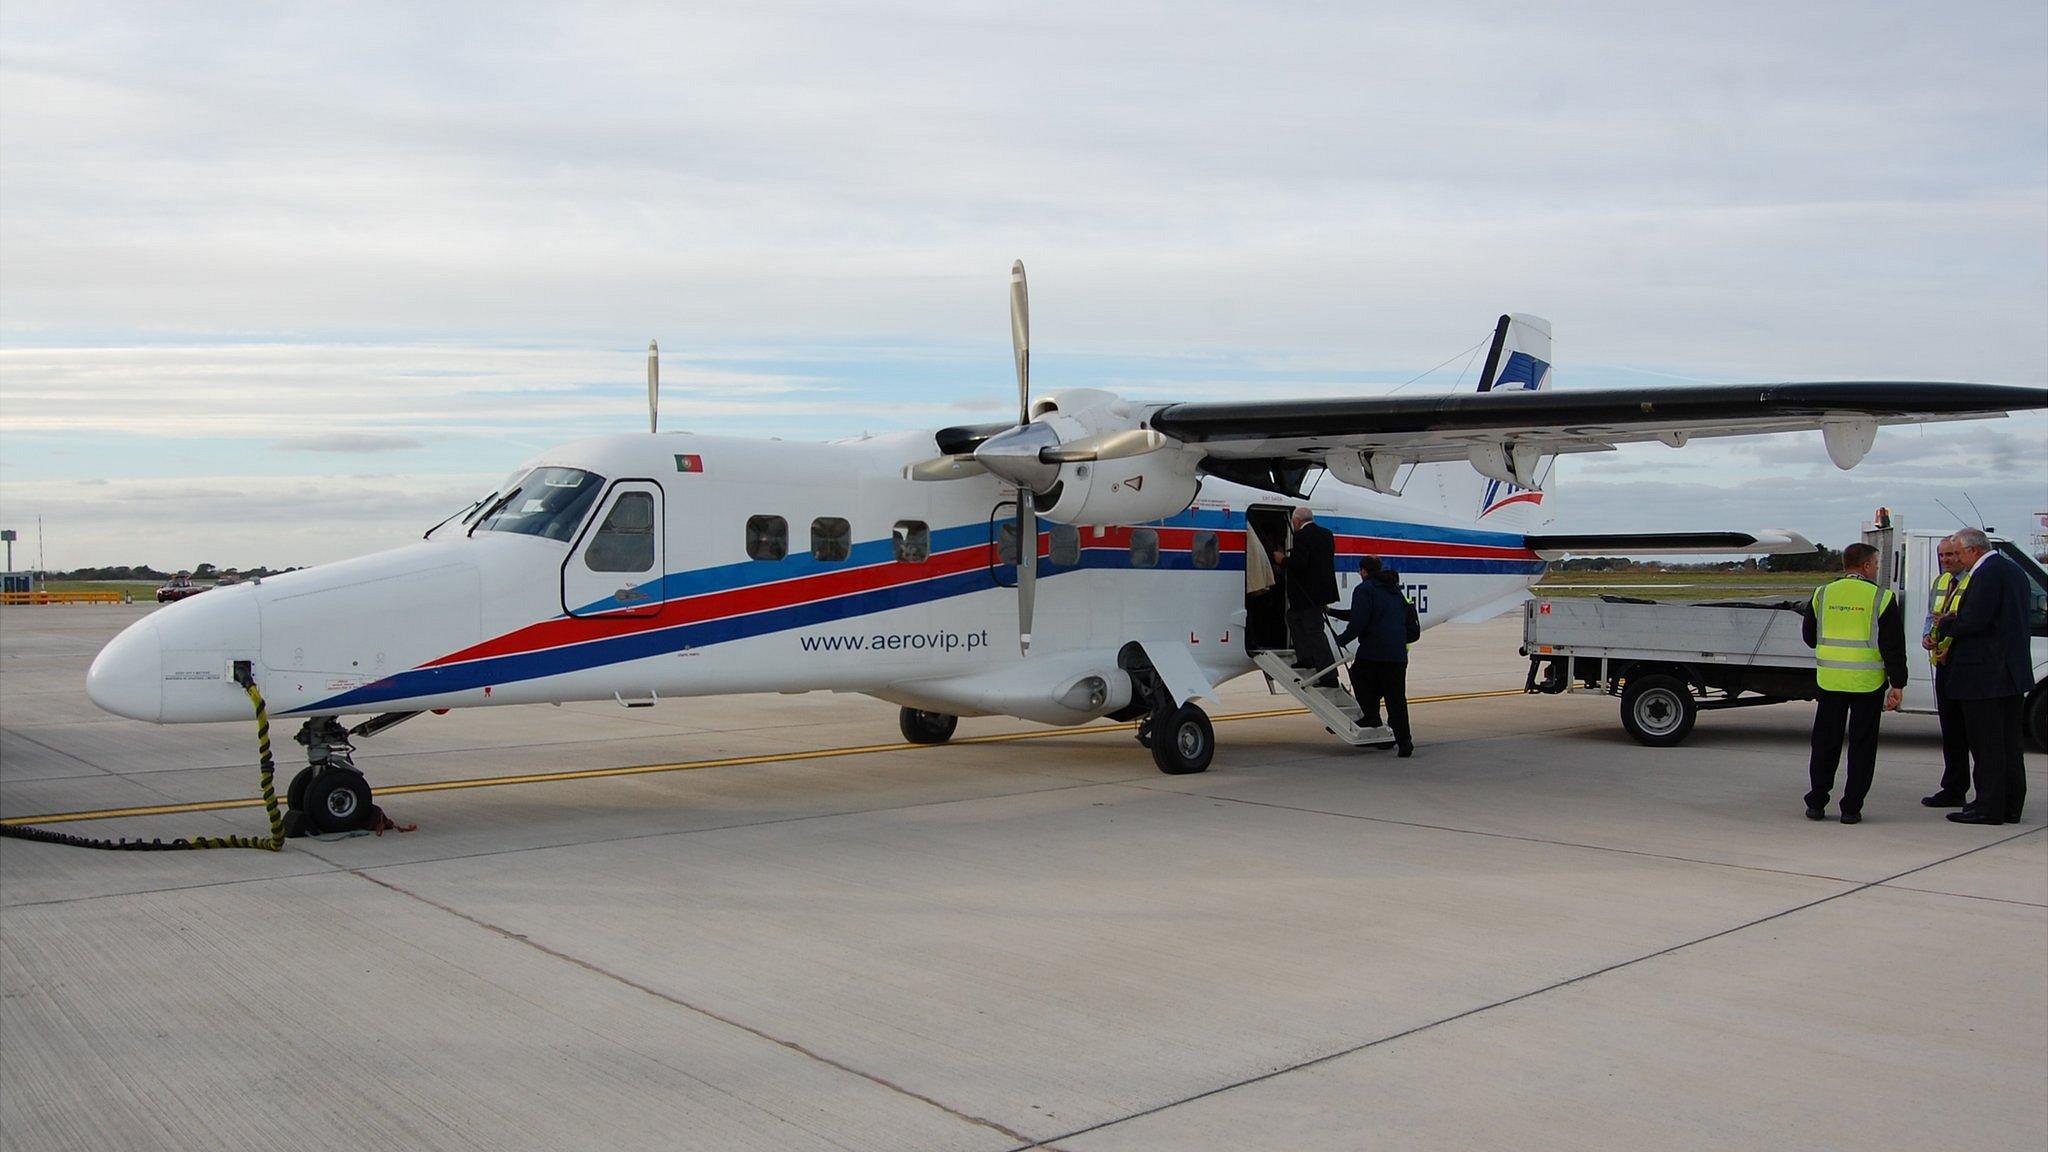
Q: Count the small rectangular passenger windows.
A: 7